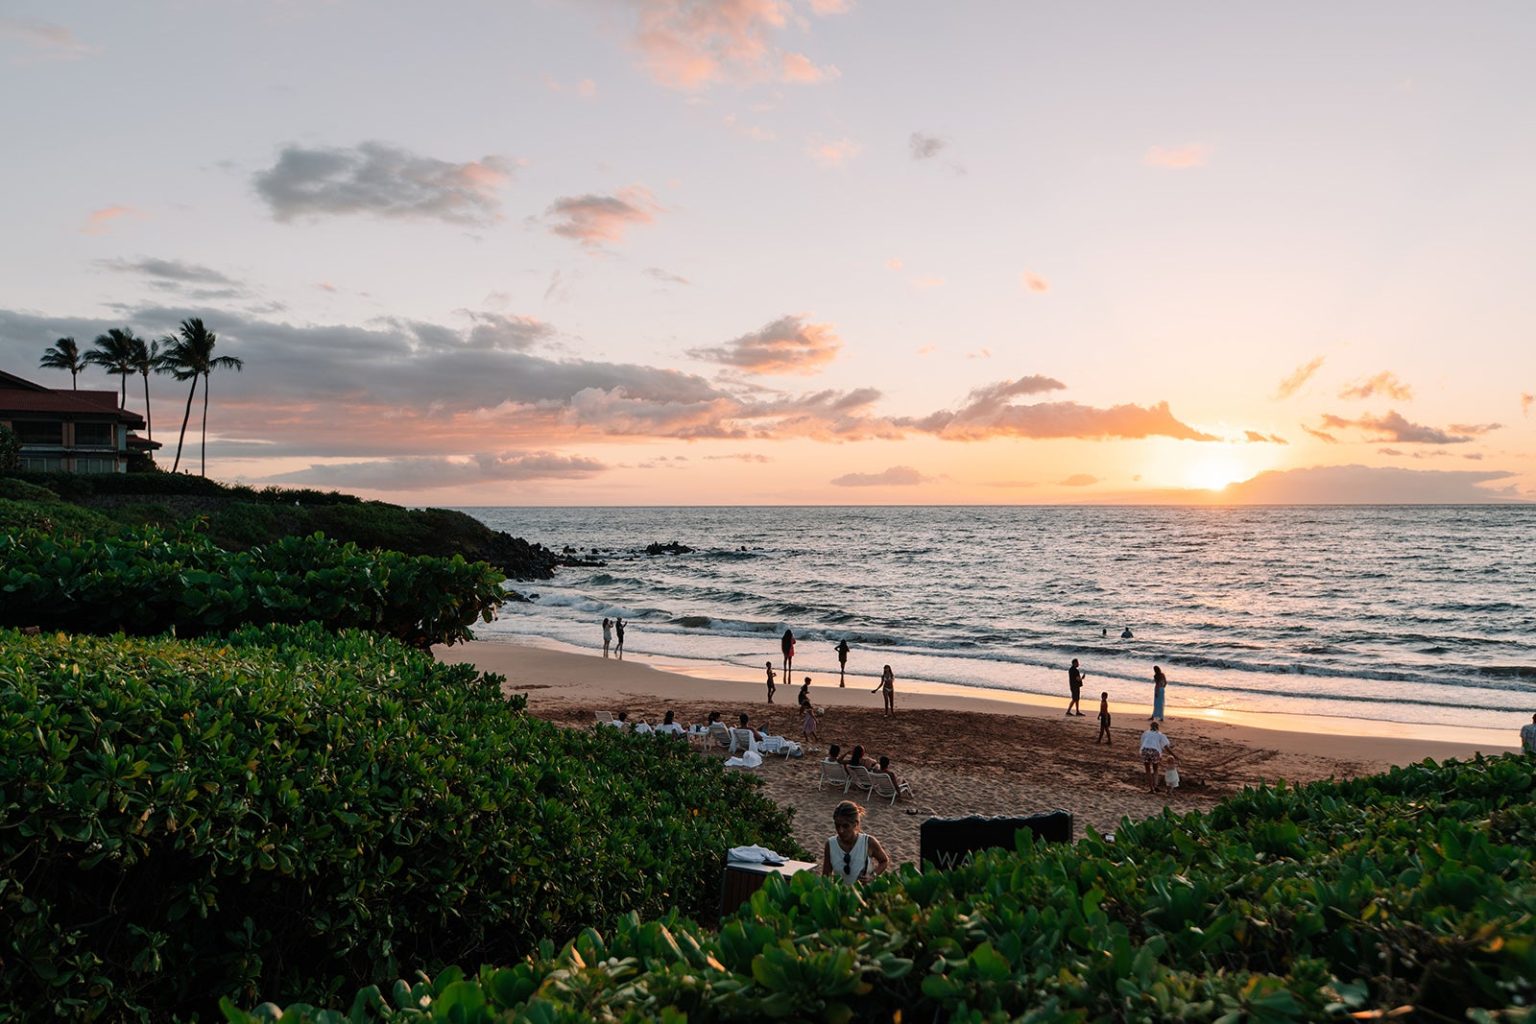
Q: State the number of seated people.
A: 7